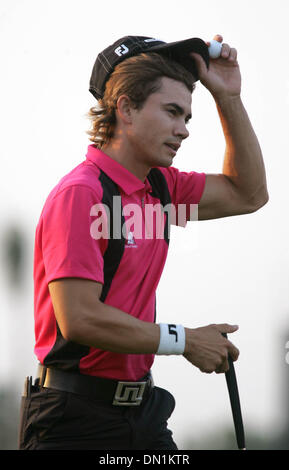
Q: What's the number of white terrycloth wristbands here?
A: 1